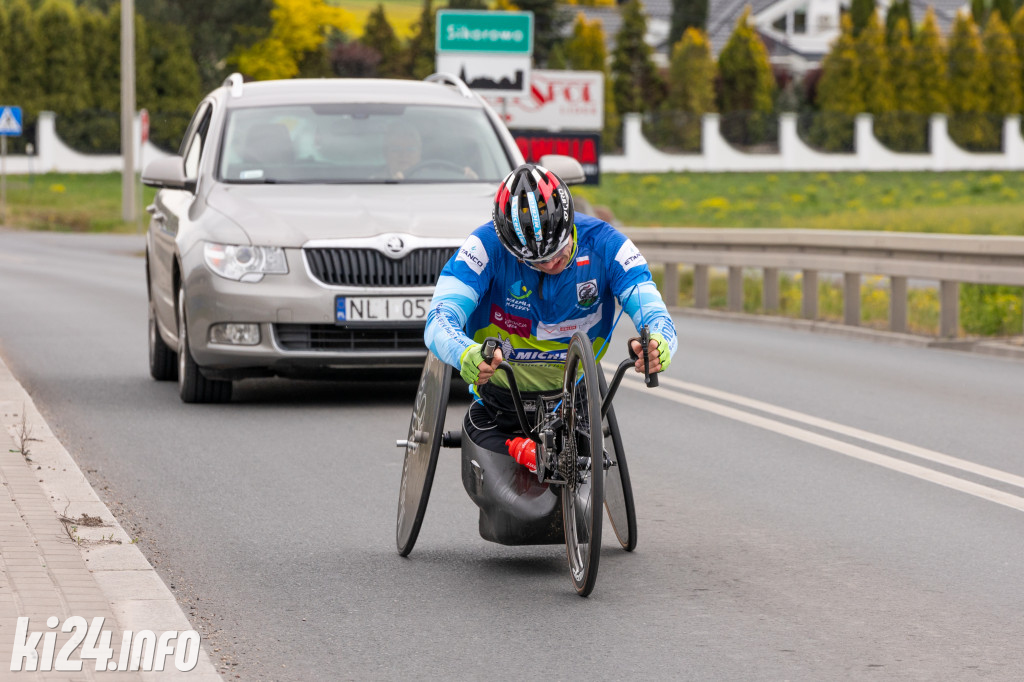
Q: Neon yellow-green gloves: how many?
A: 2